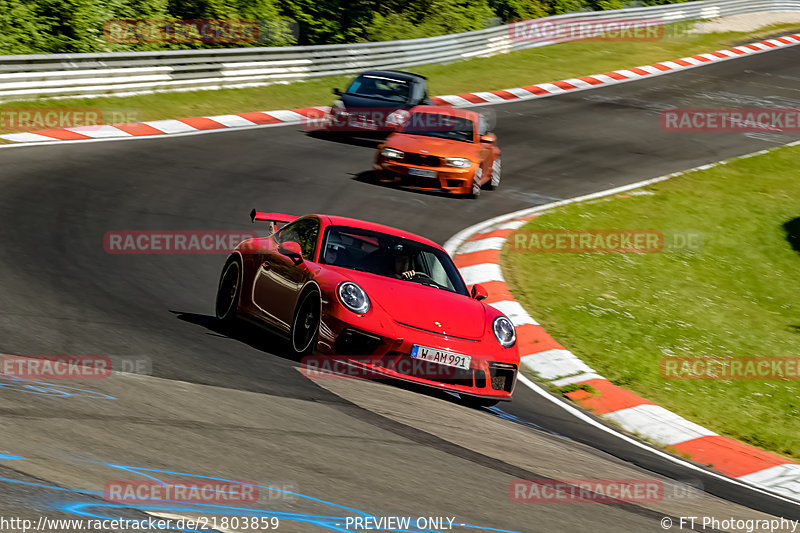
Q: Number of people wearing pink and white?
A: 0